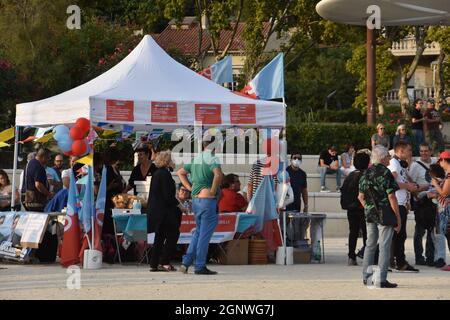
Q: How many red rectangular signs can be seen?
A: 4